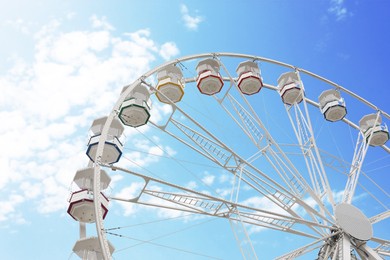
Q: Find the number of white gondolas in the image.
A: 10